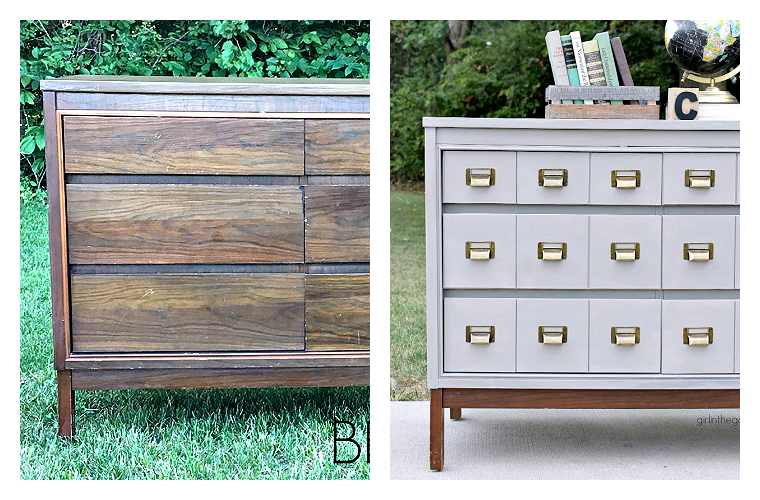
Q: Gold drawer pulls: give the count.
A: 12